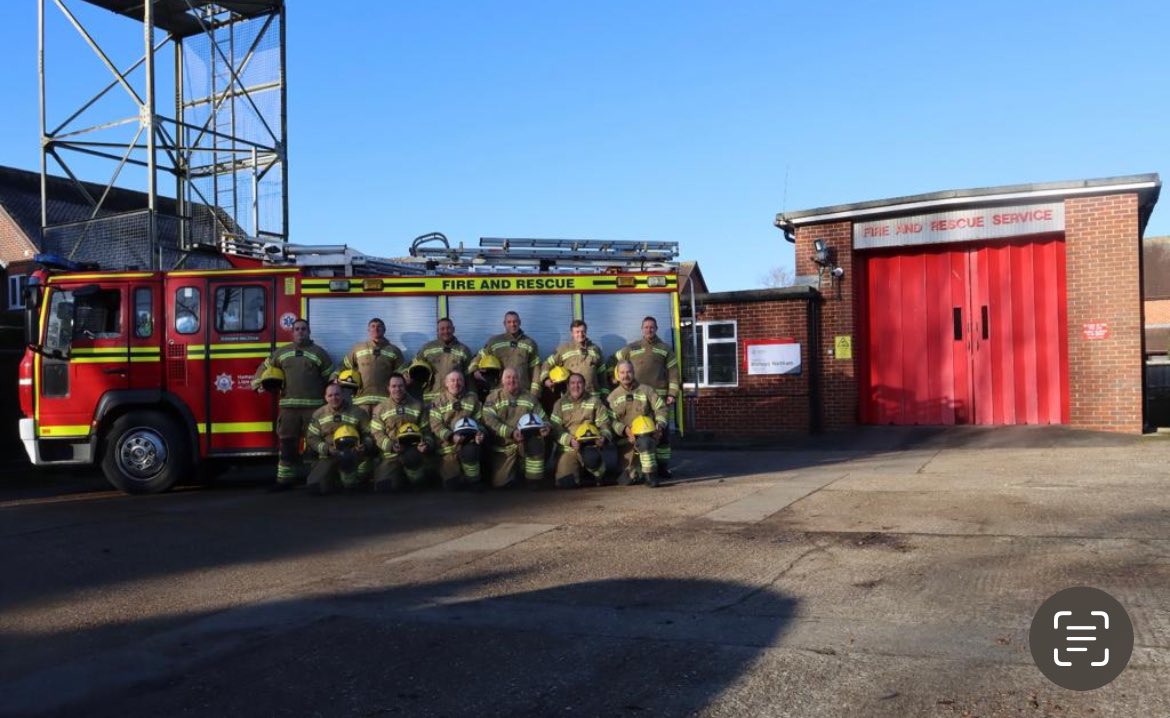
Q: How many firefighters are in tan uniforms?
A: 12